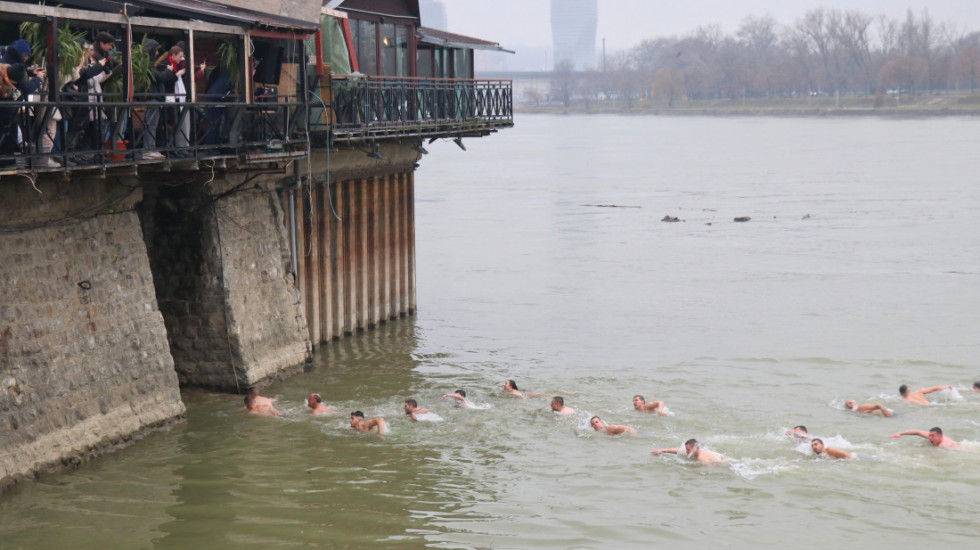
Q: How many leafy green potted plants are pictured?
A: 3